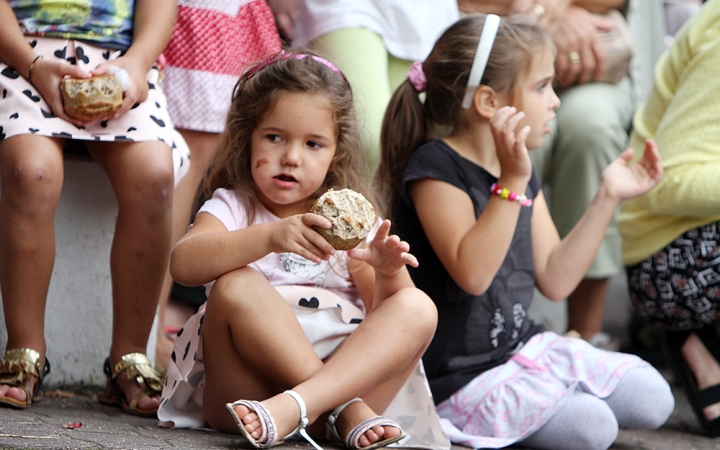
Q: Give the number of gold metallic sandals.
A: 2